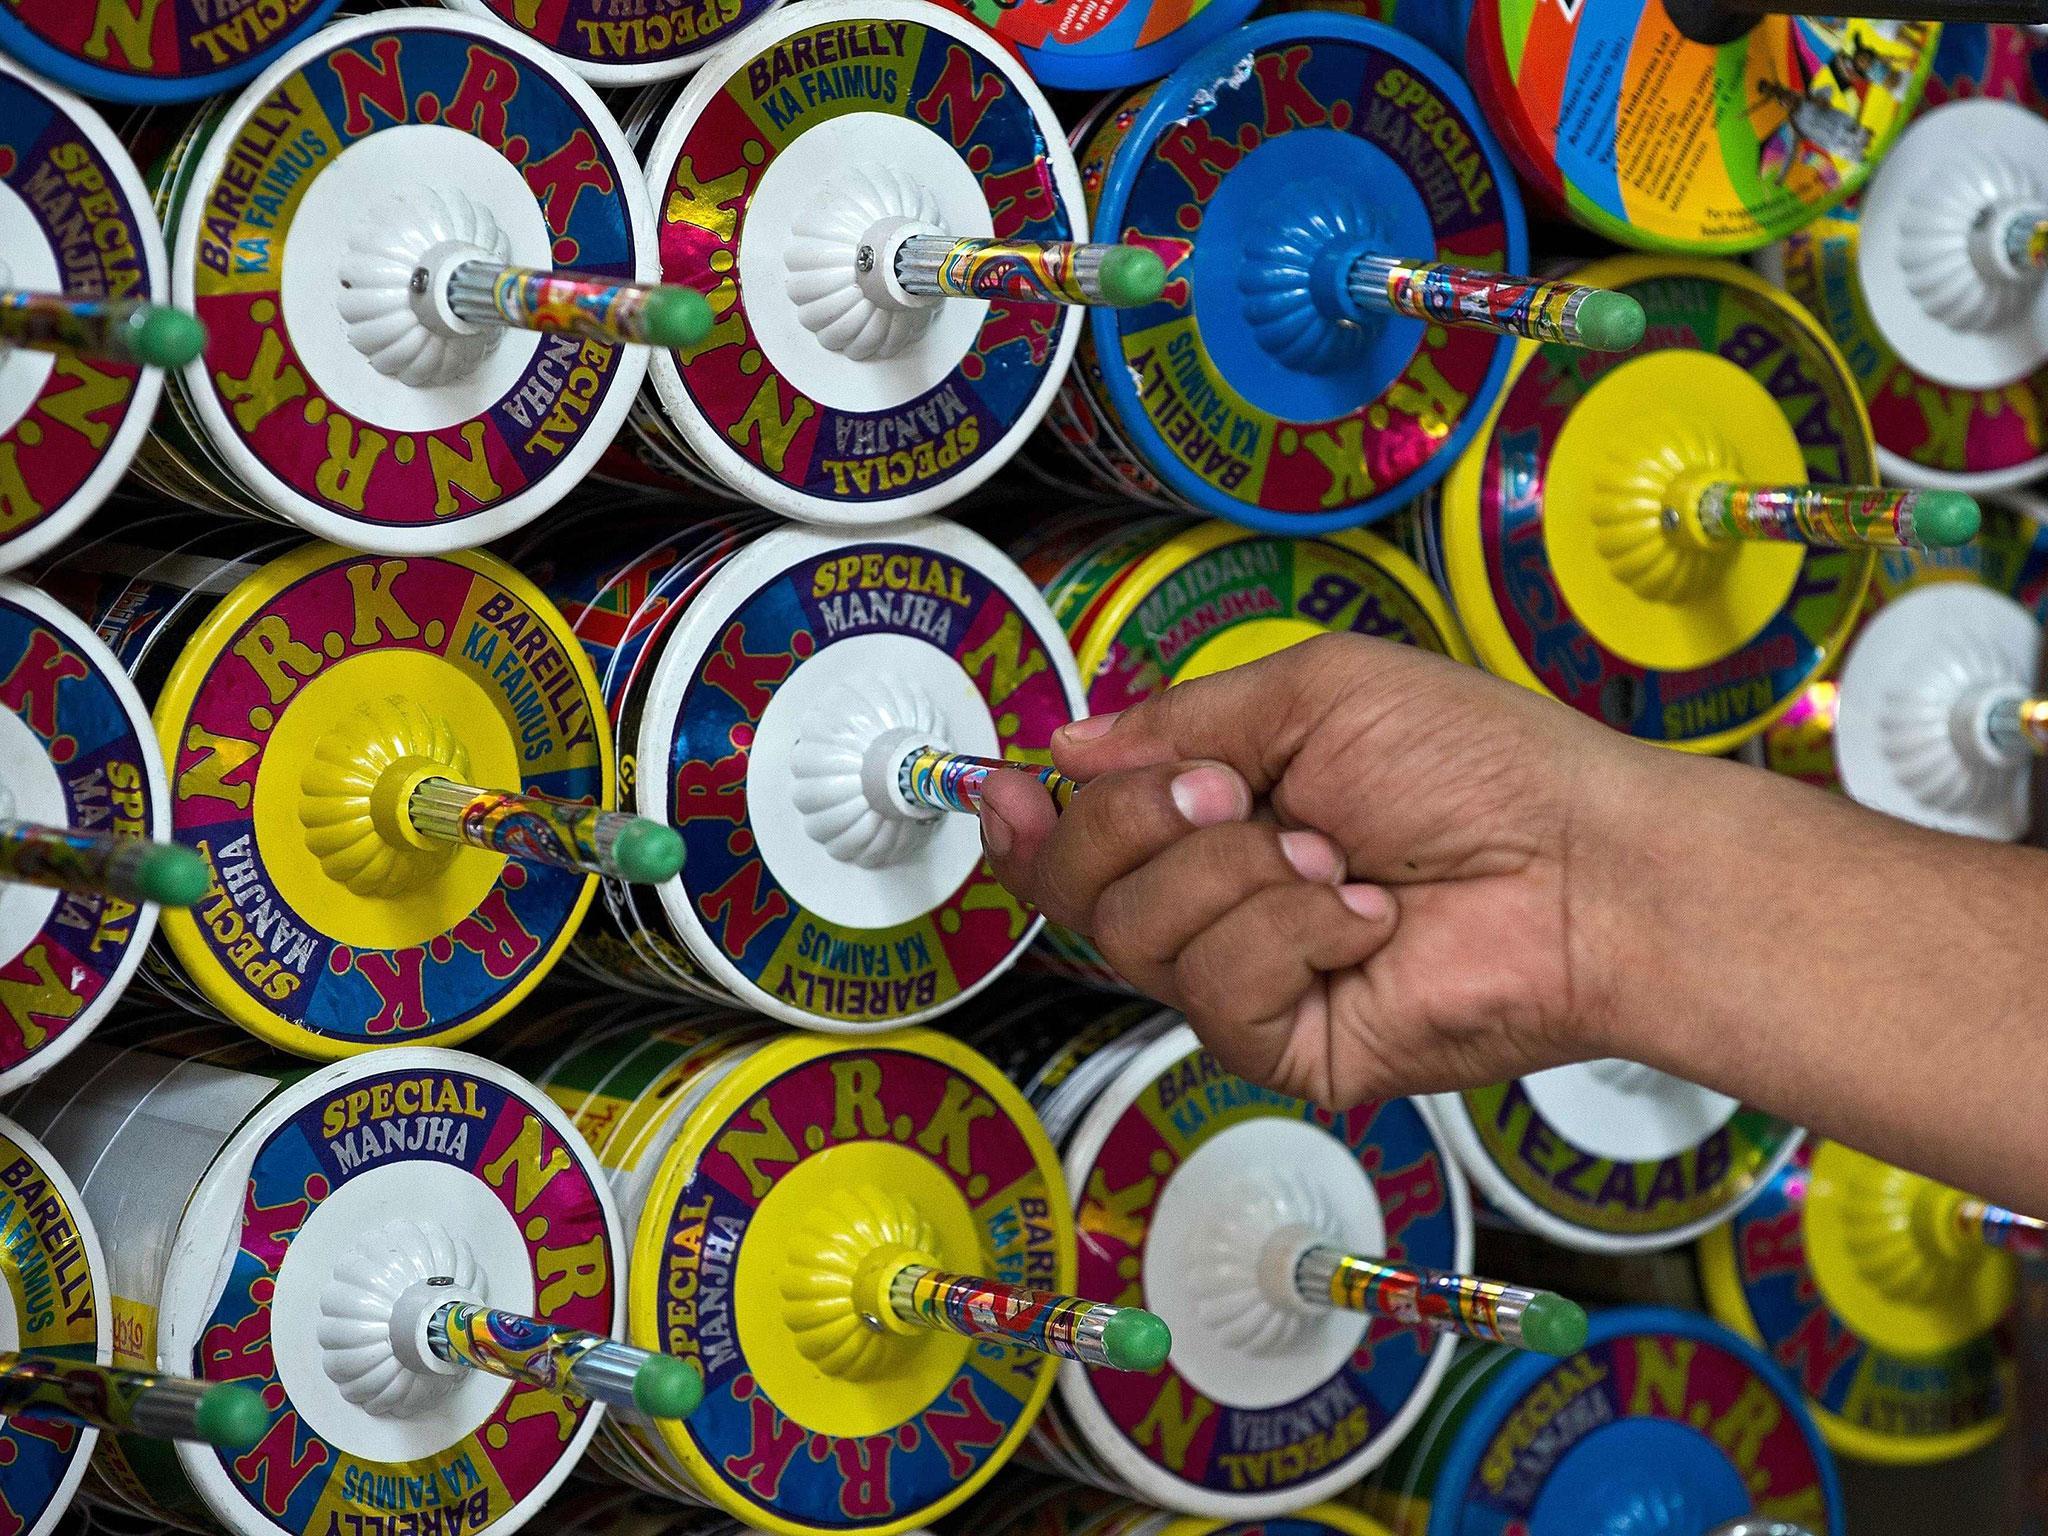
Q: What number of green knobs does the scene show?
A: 11